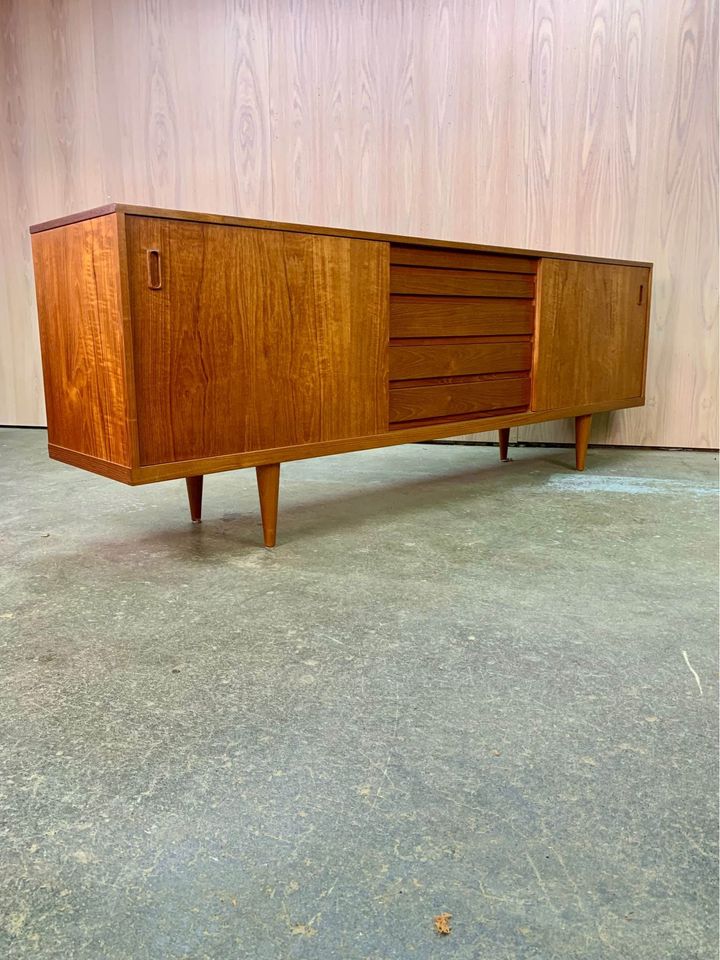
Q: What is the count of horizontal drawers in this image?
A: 5